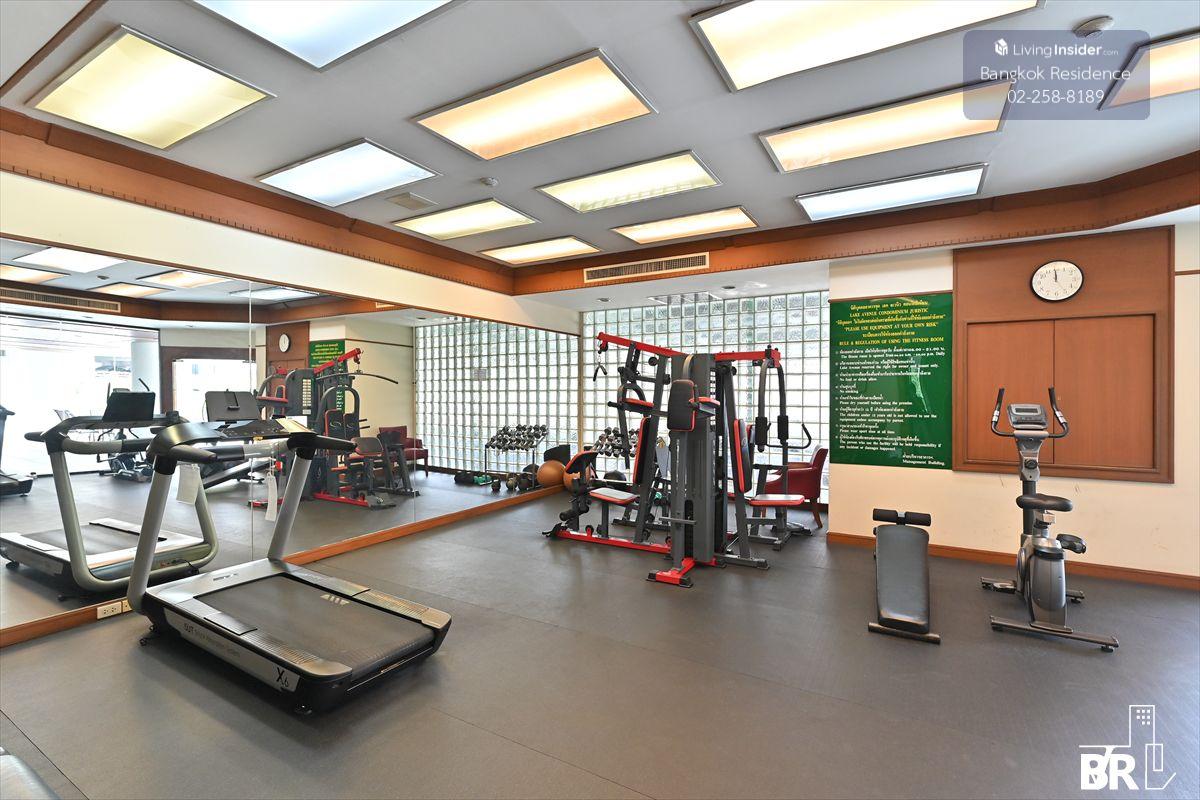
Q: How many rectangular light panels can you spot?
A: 12